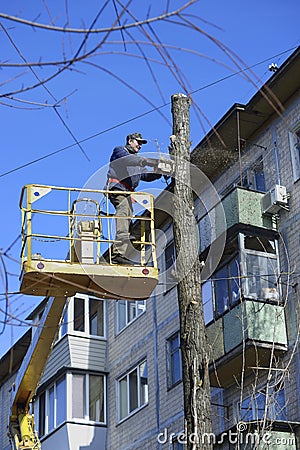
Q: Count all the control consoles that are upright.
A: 1